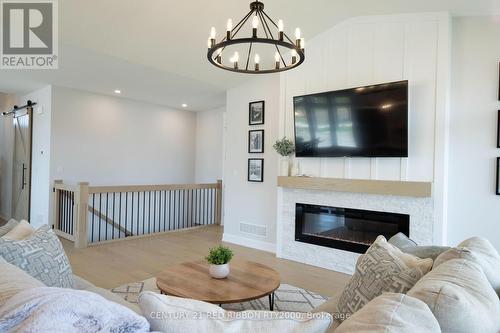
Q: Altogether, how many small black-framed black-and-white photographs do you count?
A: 3